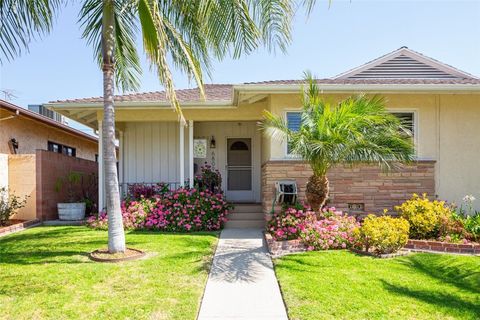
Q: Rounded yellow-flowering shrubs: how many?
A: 2